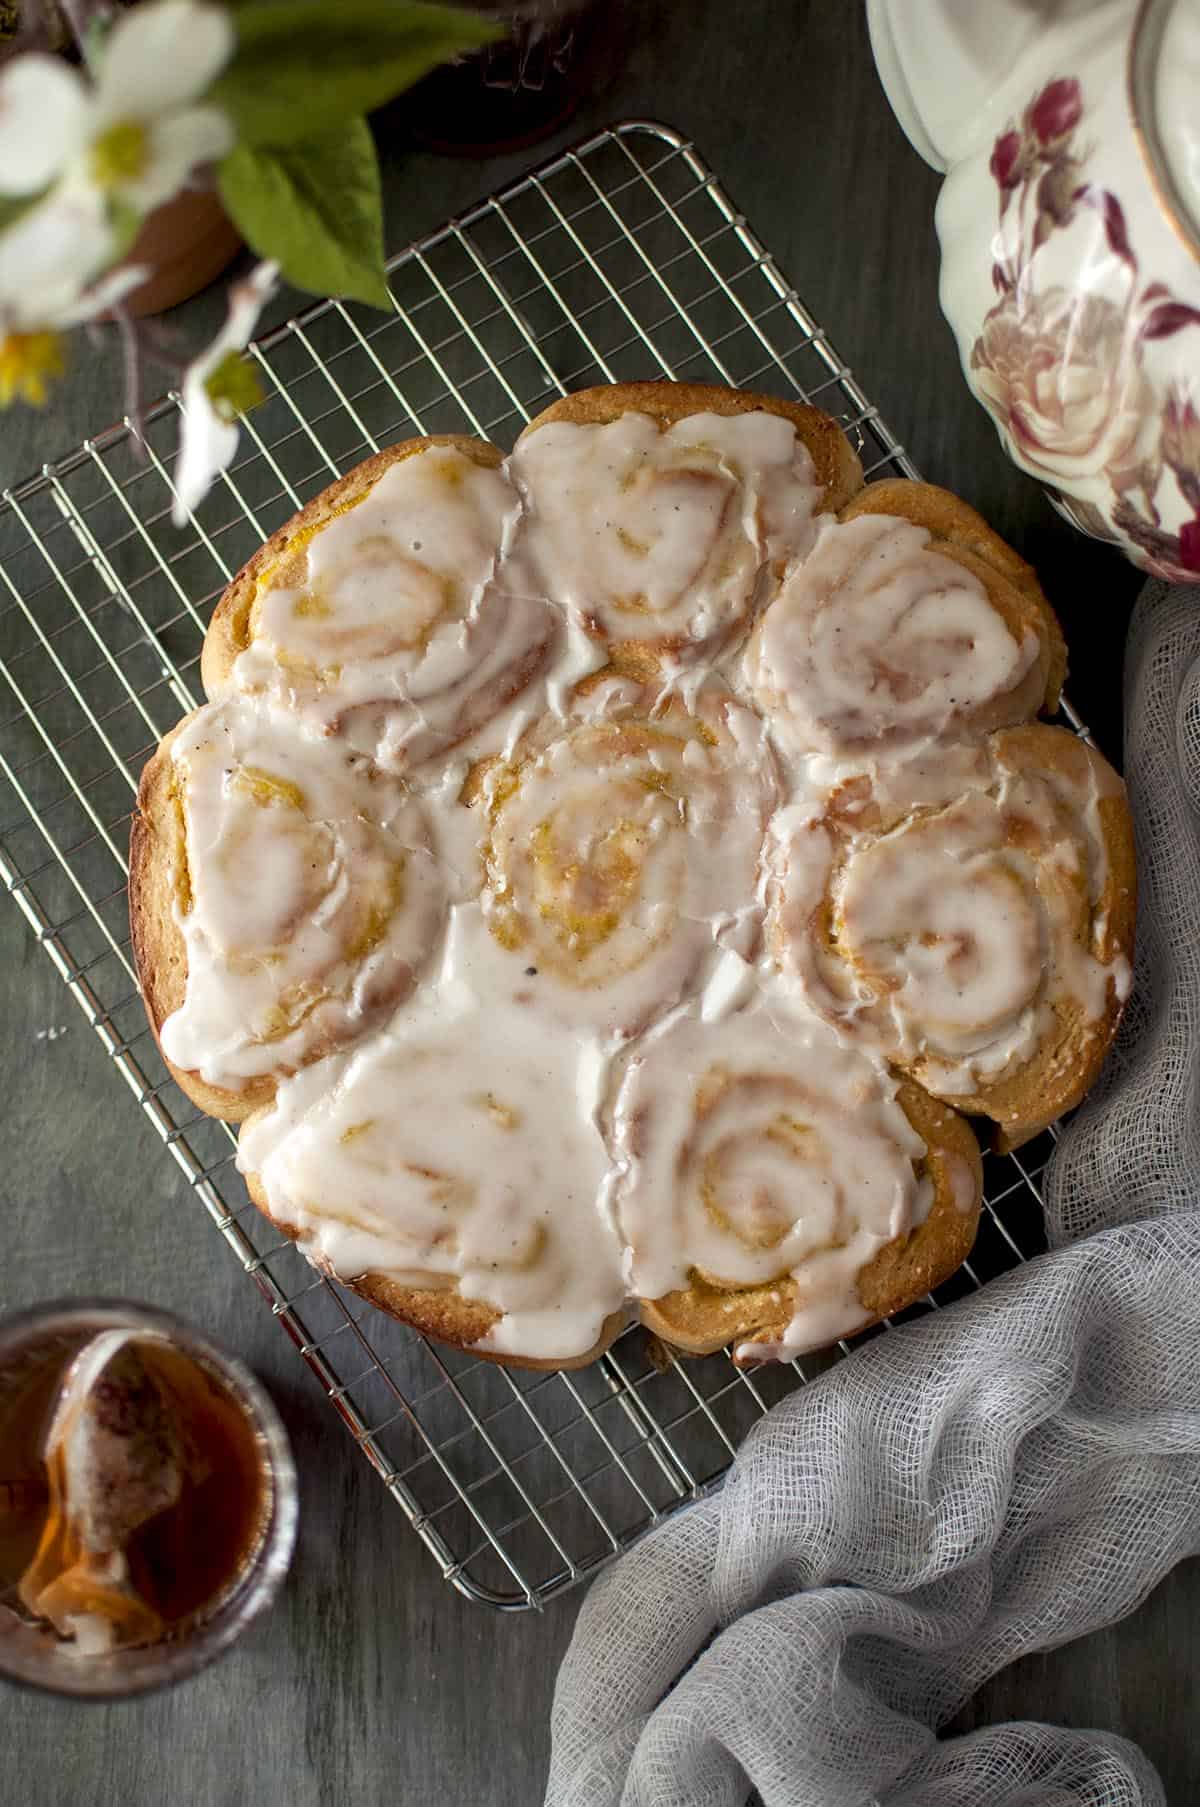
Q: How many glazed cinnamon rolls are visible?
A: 8